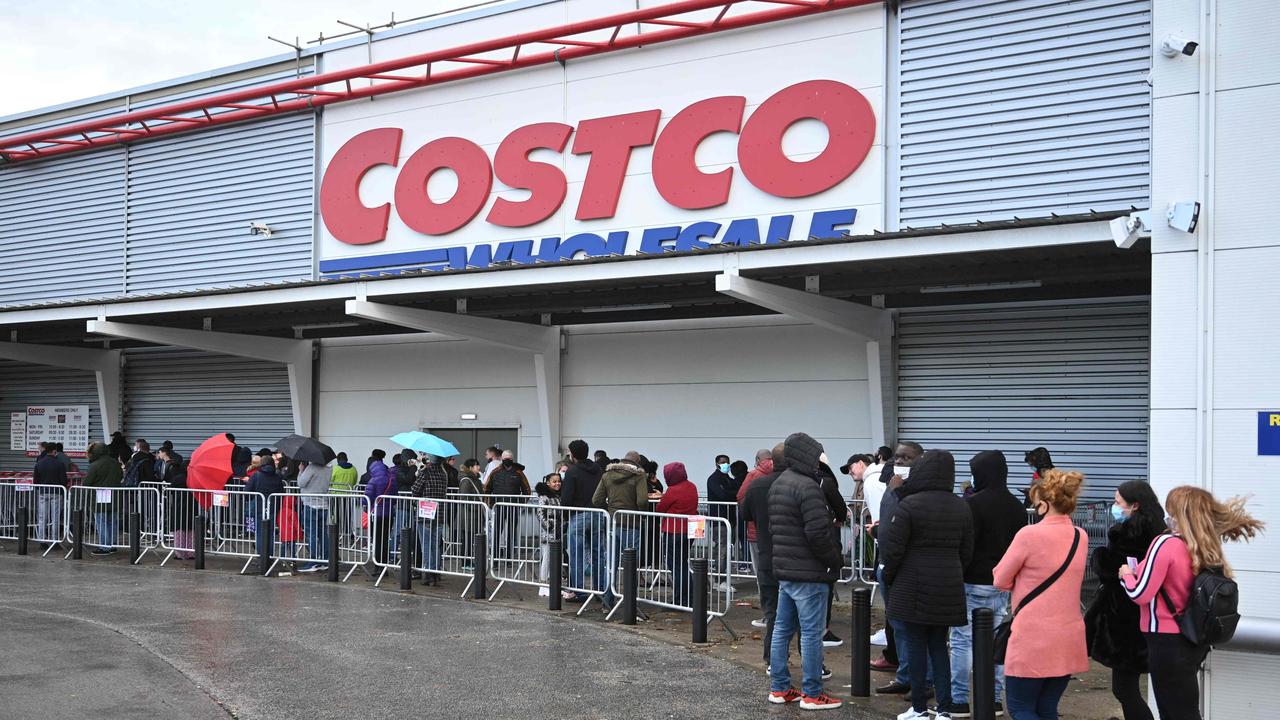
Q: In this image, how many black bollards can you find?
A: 13